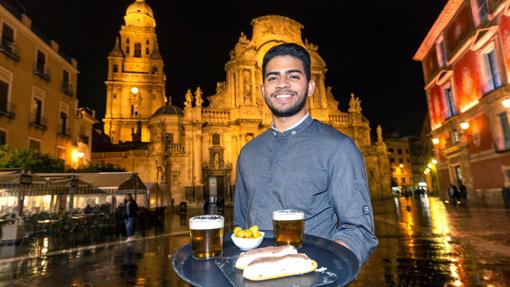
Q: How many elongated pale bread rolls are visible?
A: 2